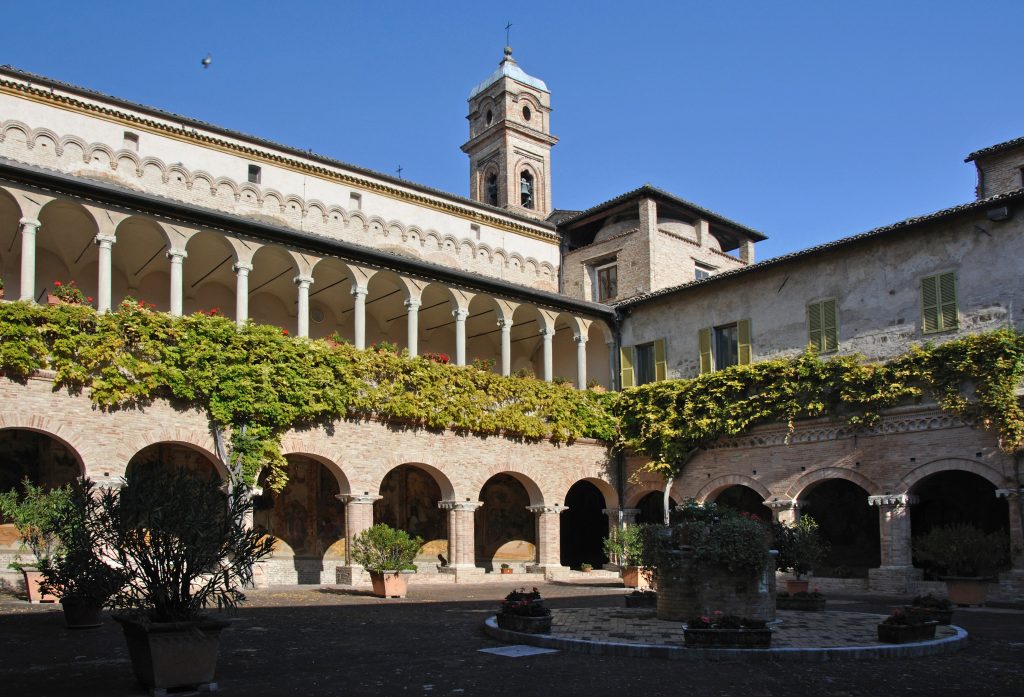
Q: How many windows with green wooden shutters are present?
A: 4